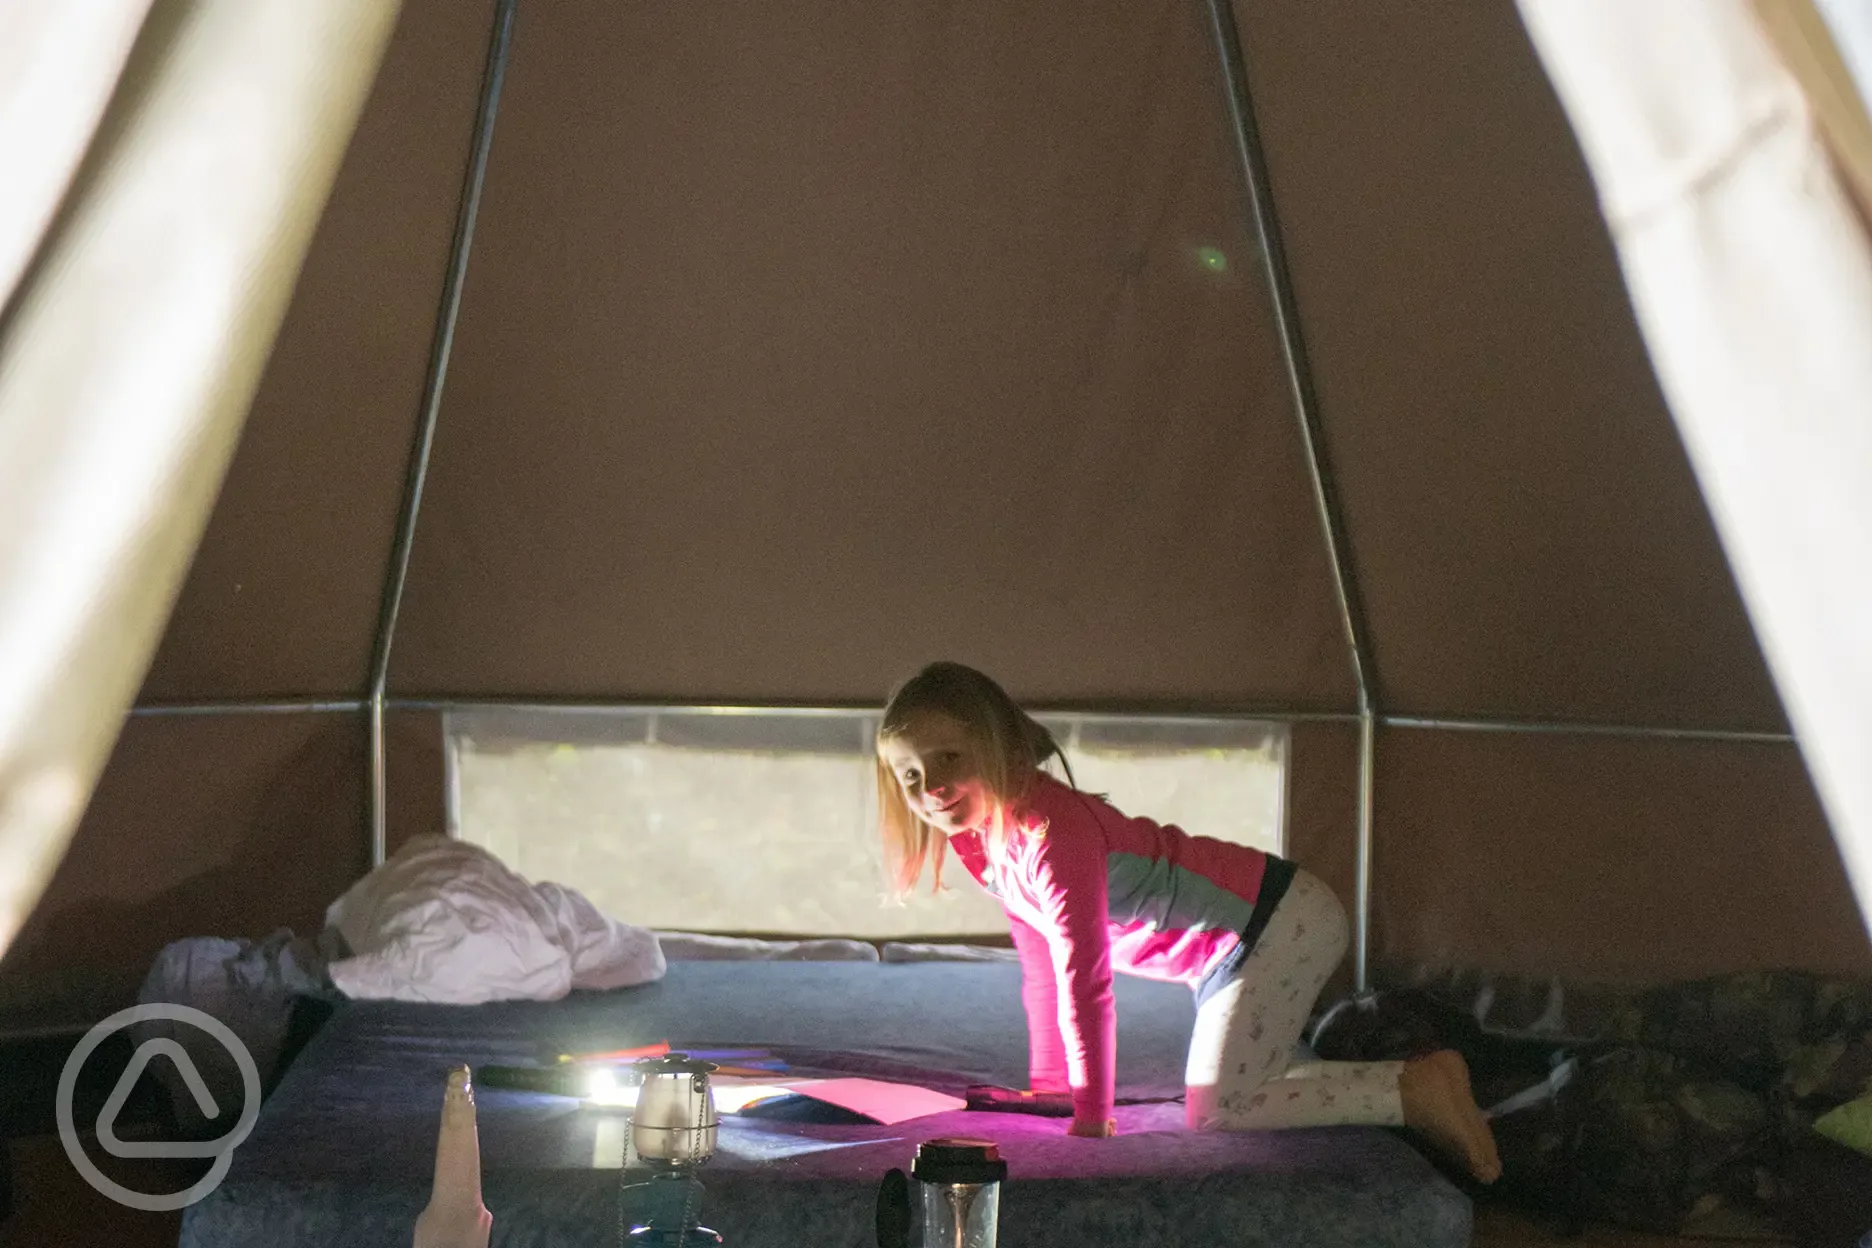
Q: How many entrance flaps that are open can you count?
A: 2